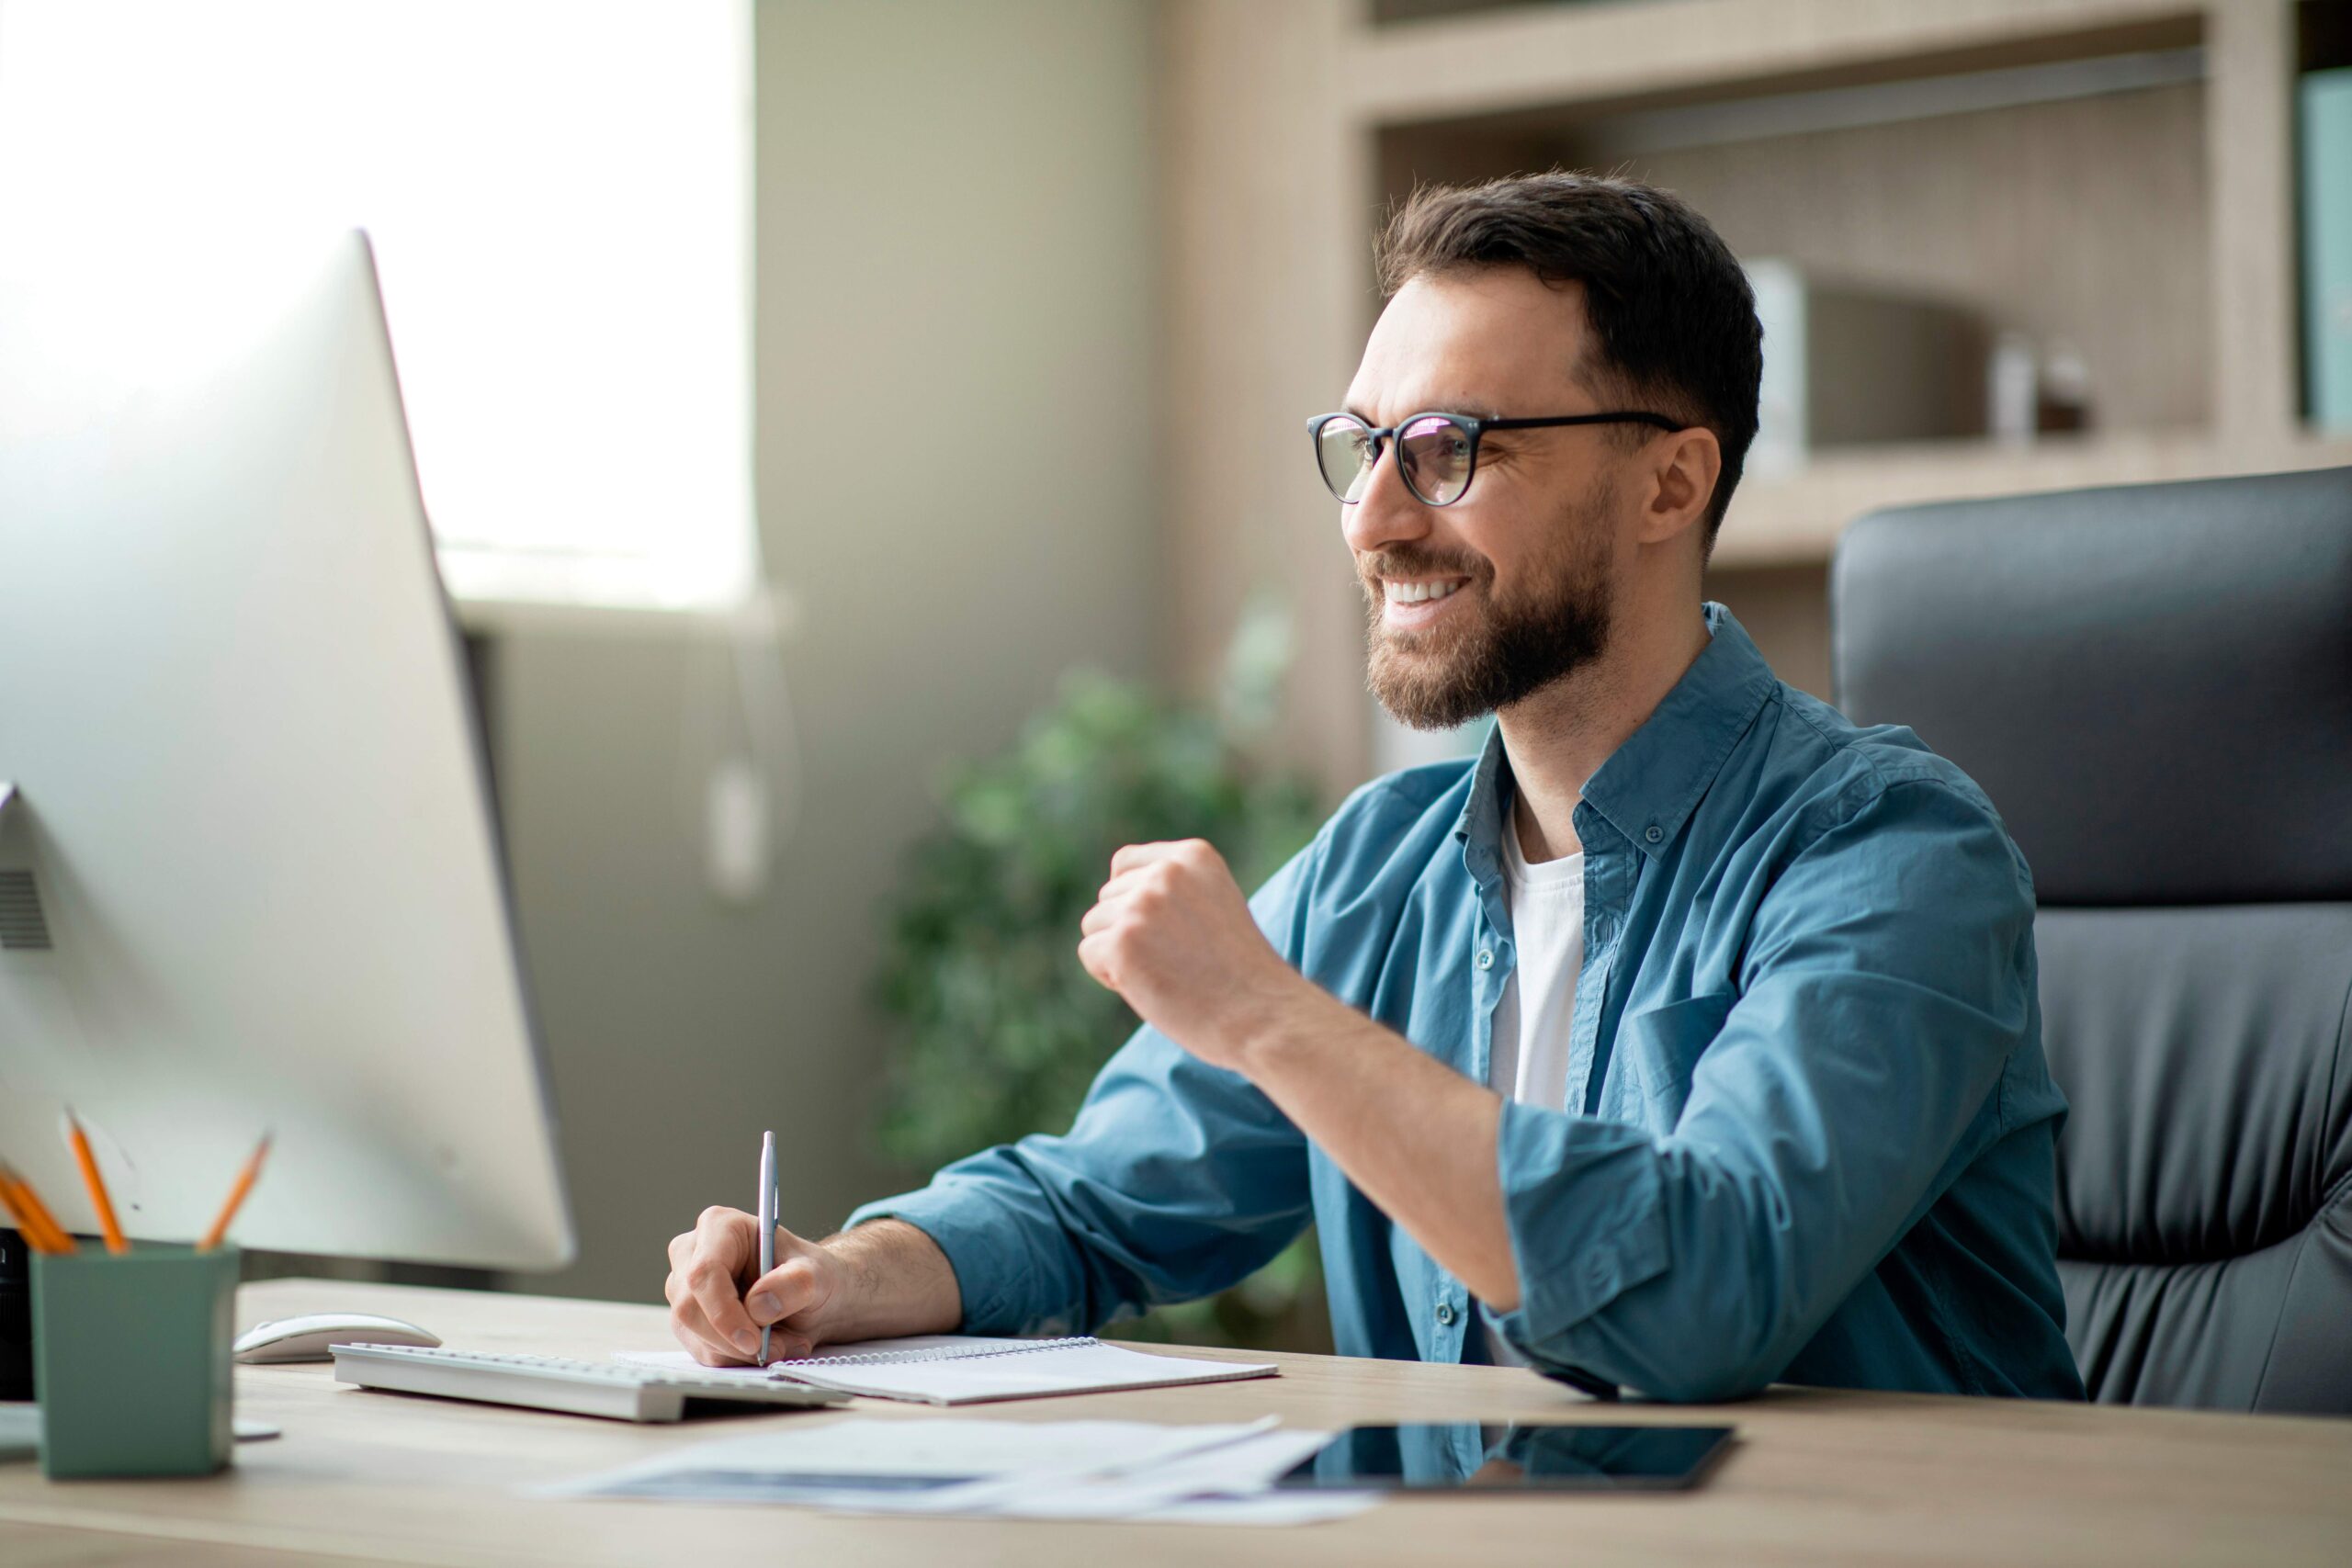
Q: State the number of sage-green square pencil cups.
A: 1